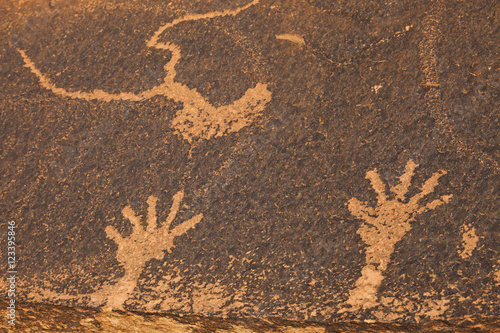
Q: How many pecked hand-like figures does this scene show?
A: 2